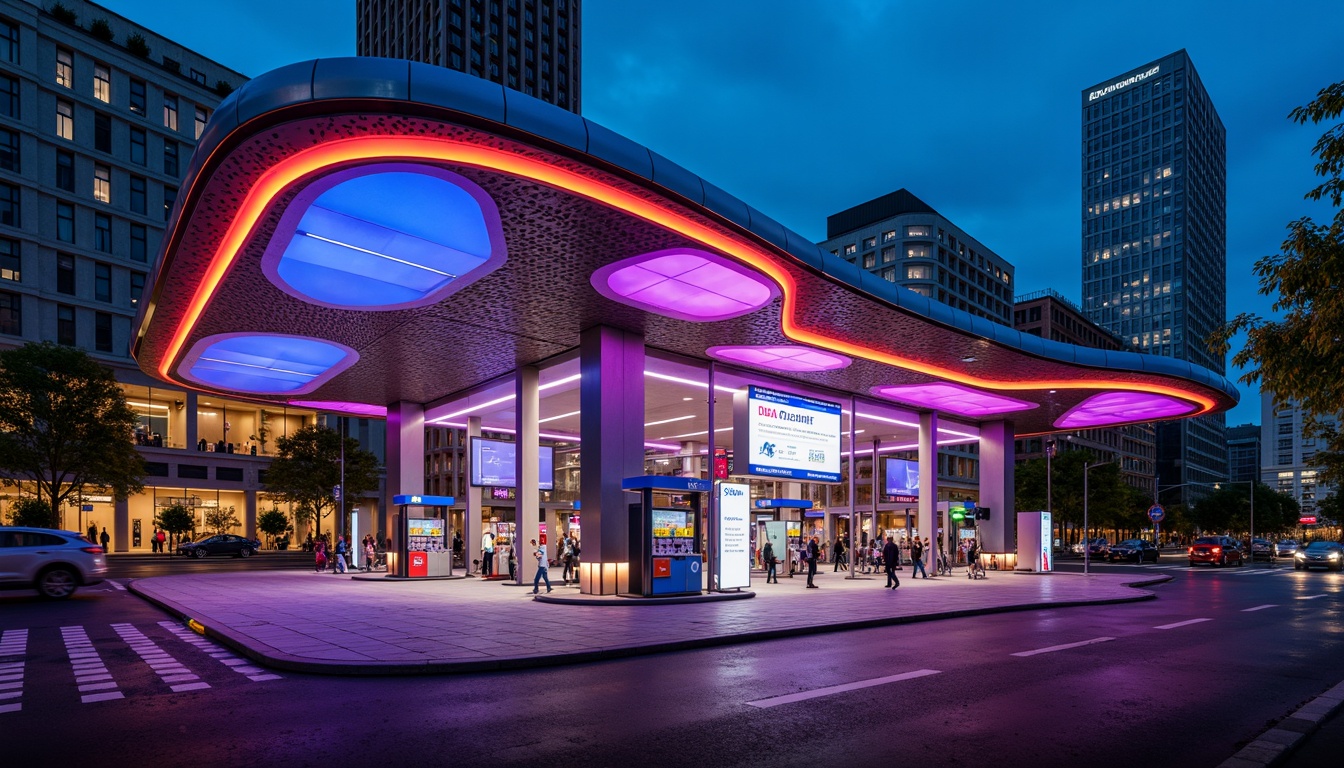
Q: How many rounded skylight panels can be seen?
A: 6